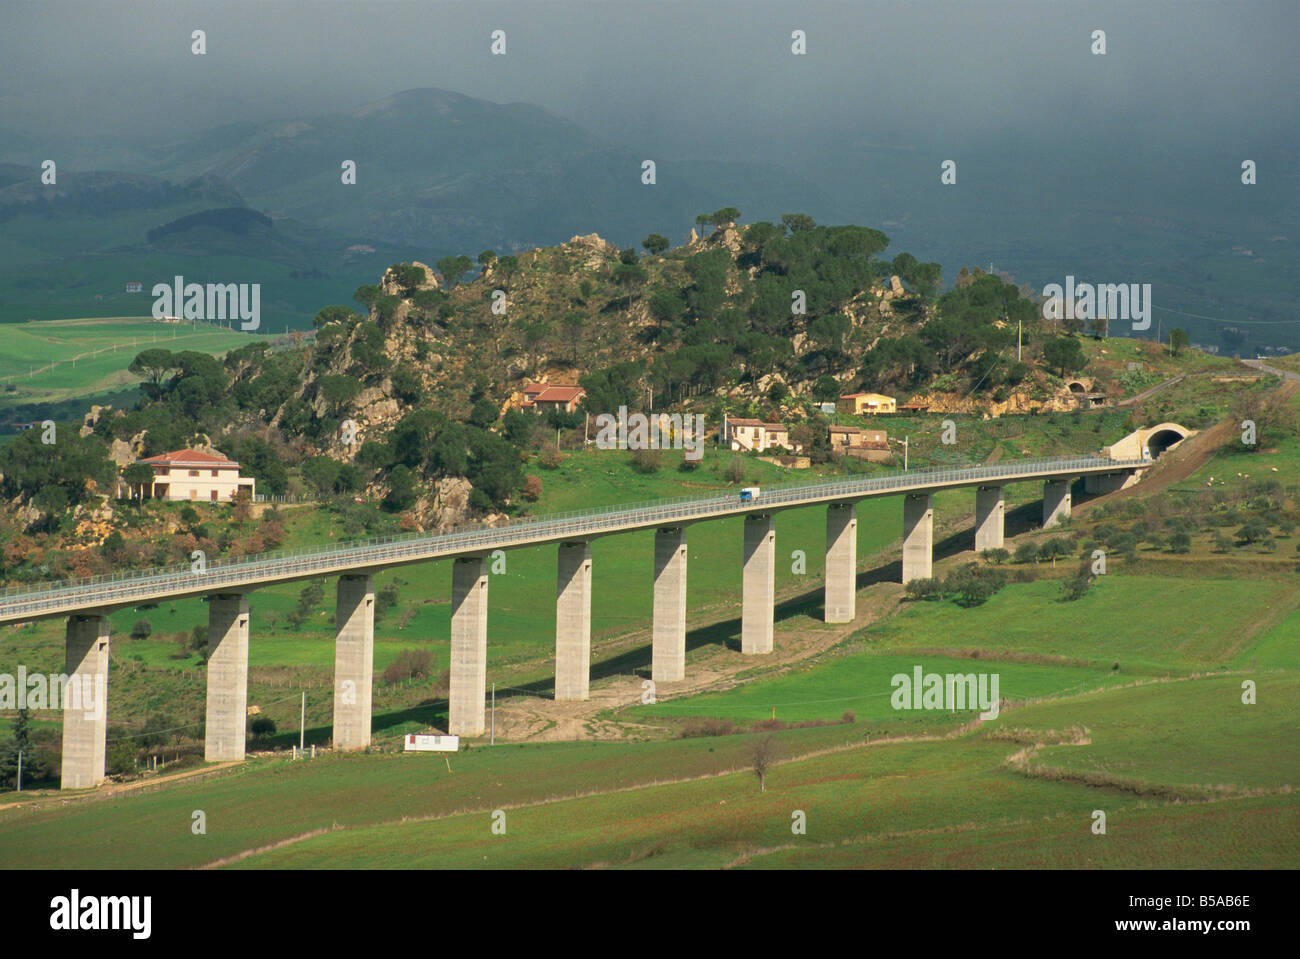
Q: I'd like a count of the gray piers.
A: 11